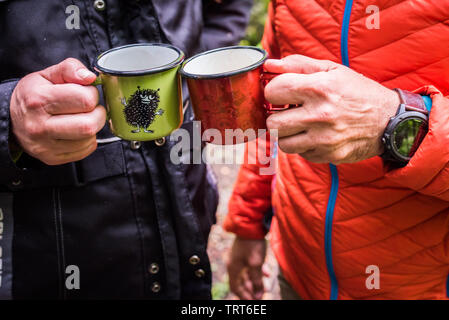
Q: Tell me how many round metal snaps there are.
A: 7